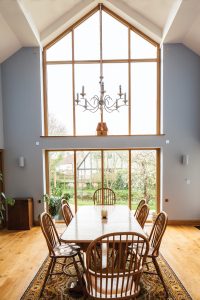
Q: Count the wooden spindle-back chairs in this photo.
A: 8